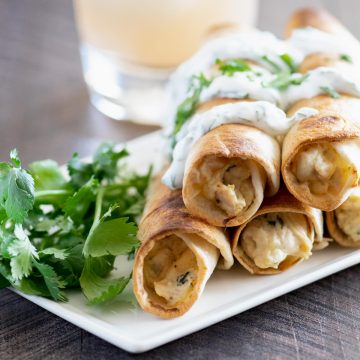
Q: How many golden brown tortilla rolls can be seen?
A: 5